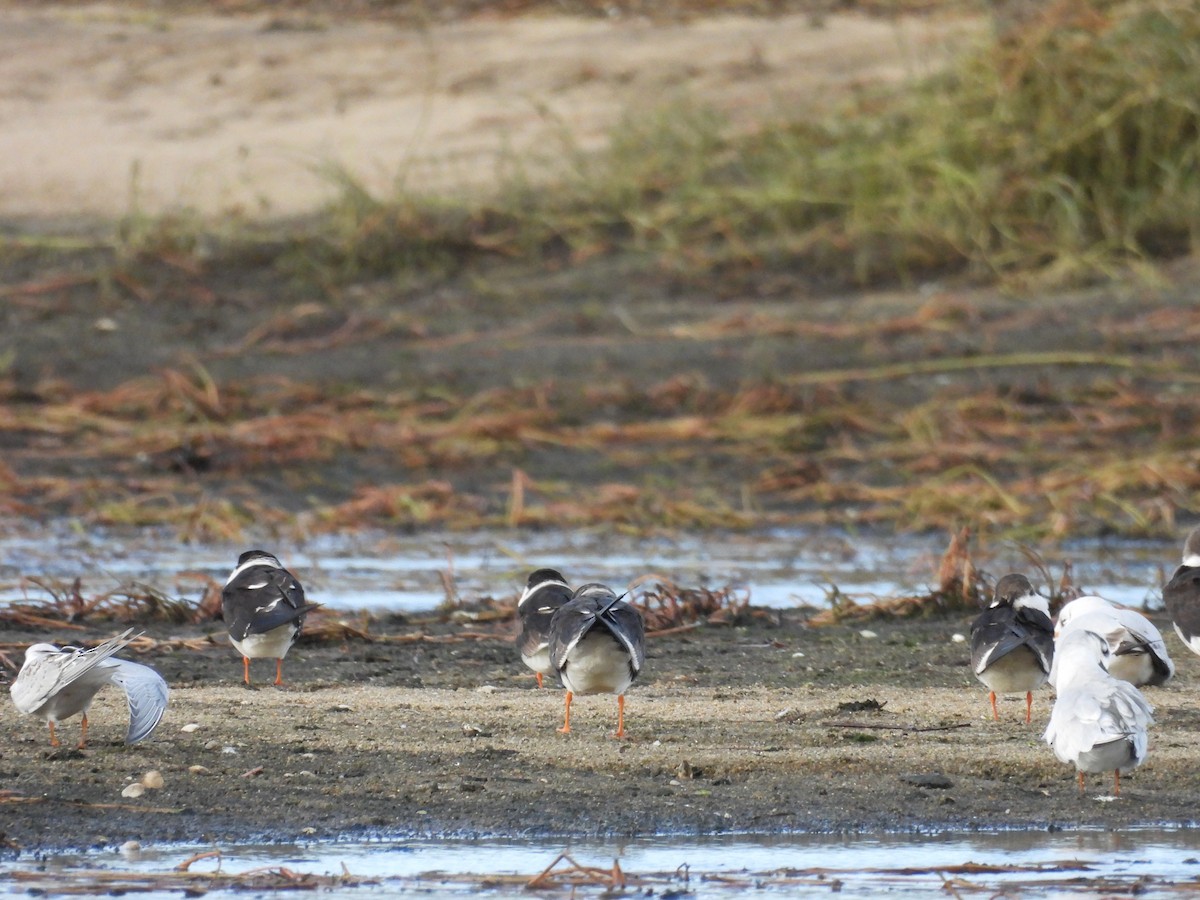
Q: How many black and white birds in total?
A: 5